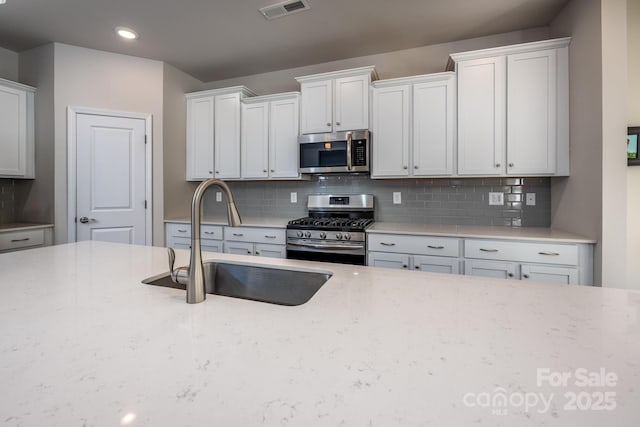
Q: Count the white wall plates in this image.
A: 5